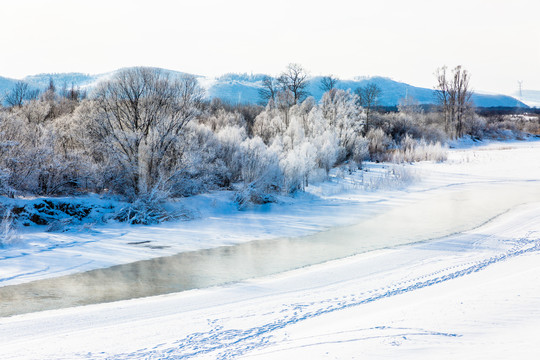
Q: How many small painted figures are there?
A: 0